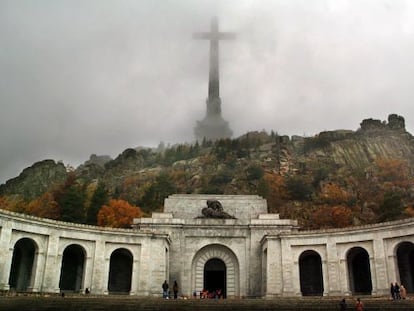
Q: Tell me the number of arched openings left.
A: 3